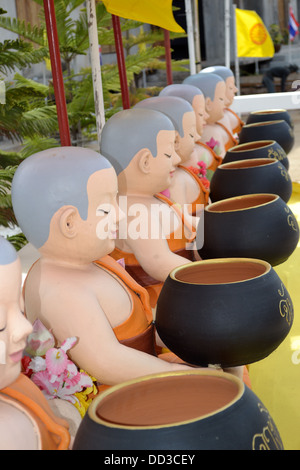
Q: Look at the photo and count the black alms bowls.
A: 7